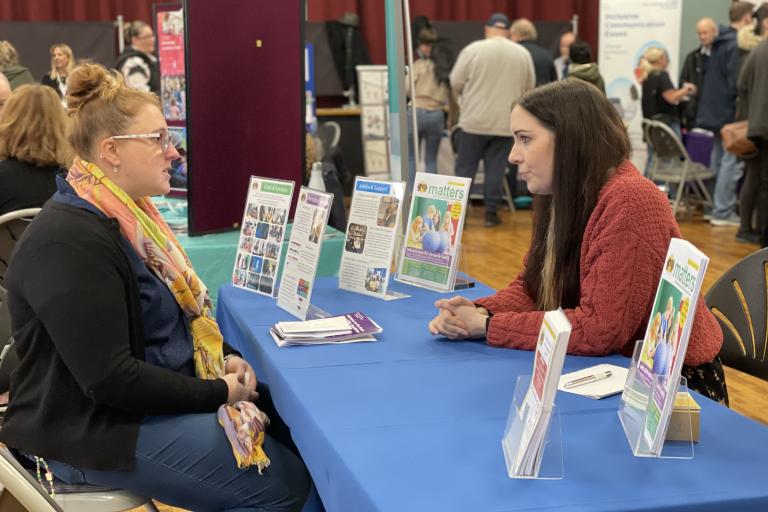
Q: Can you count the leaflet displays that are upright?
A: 6